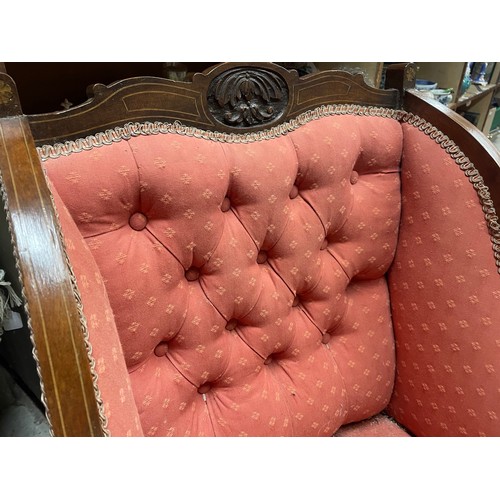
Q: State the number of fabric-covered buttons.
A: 13